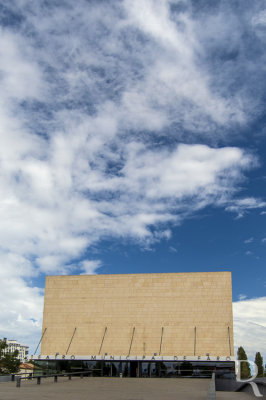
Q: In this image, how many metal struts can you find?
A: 7